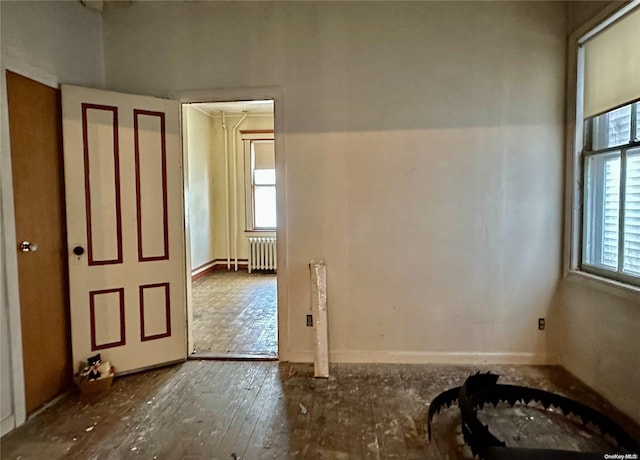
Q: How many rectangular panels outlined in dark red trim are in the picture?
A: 4